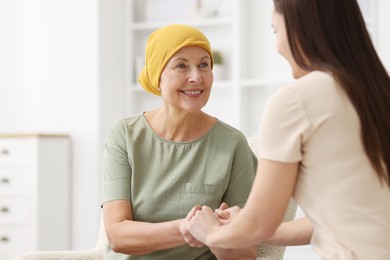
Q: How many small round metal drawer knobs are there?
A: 4